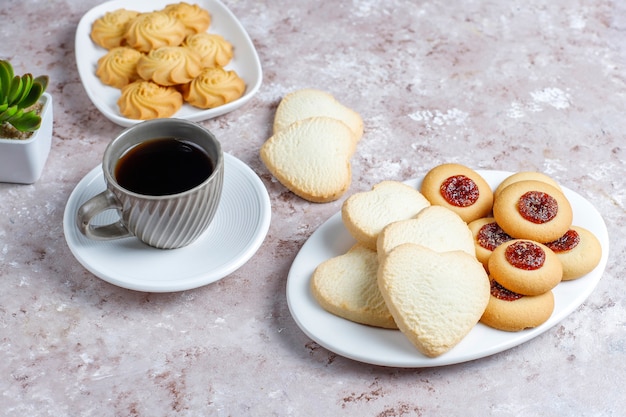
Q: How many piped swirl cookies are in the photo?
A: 8